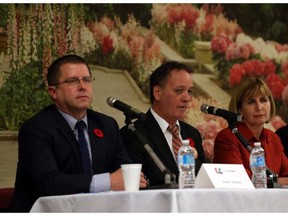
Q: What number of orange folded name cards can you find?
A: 0